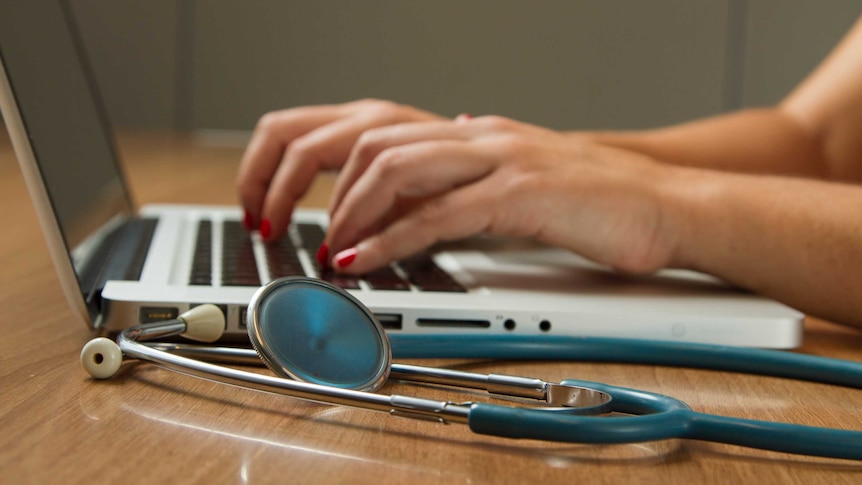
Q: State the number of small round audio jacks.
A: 2